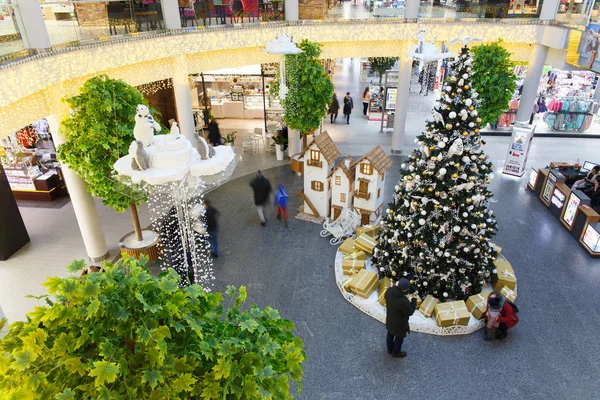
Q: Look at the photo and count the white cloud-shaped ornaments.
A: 3